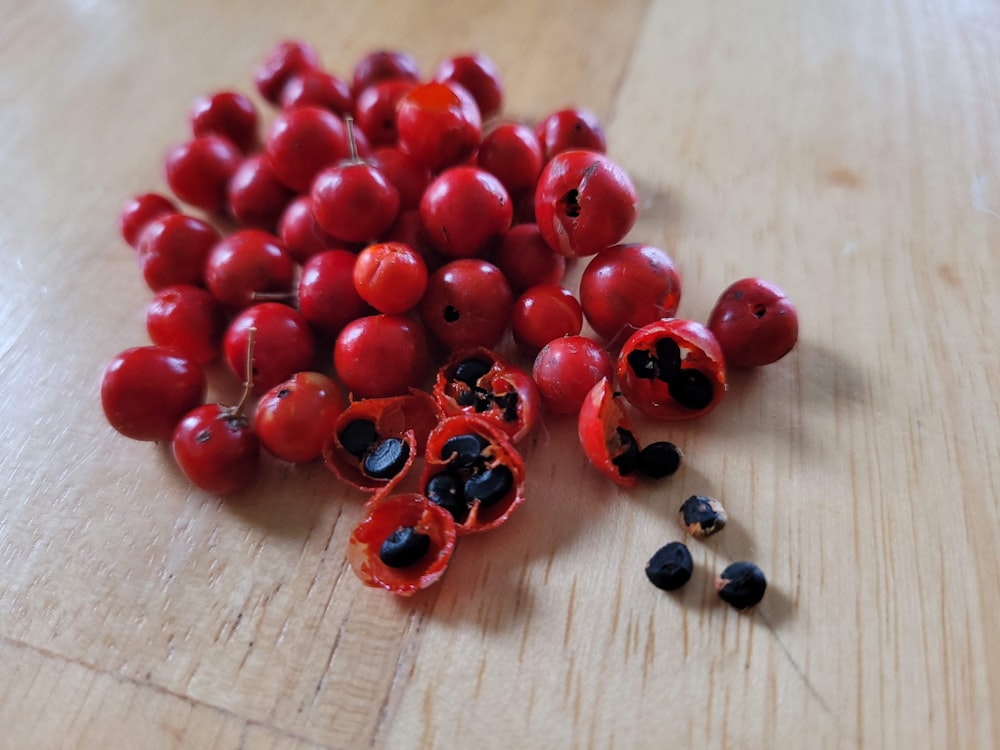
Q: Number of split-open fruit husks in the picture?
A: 6